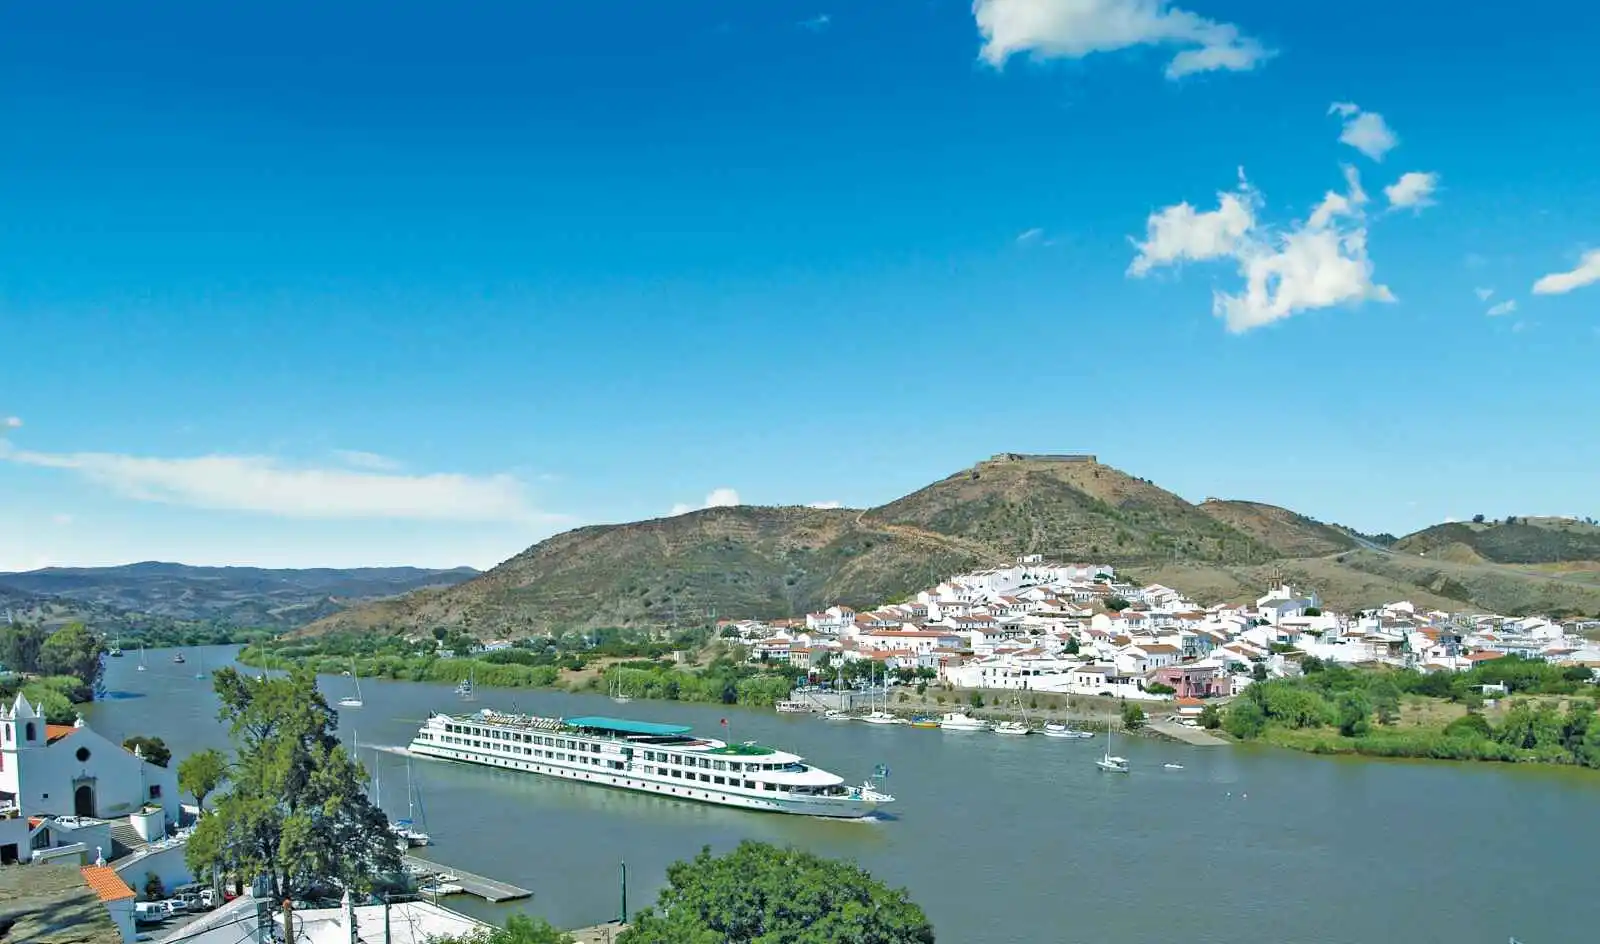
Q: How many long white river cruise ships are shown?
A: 1